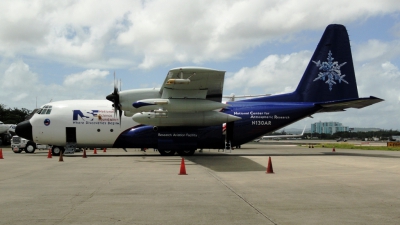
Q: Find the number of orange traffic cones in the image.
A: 9